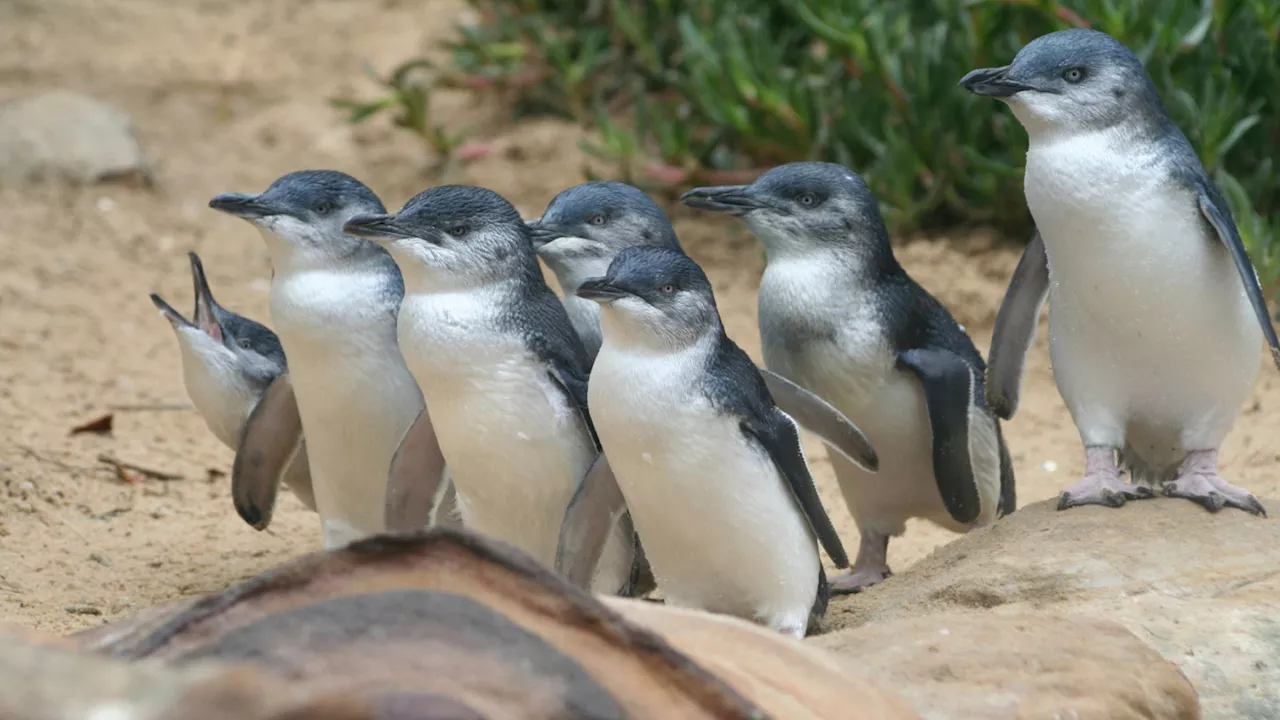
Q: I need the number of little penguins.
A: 7